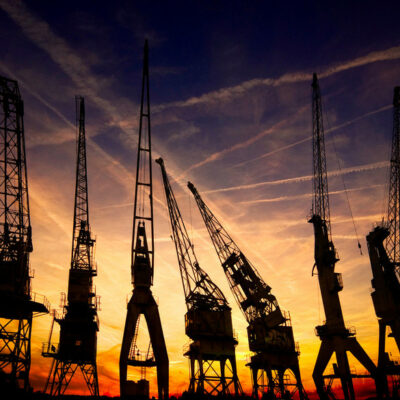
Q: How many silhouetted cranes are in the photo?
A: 7